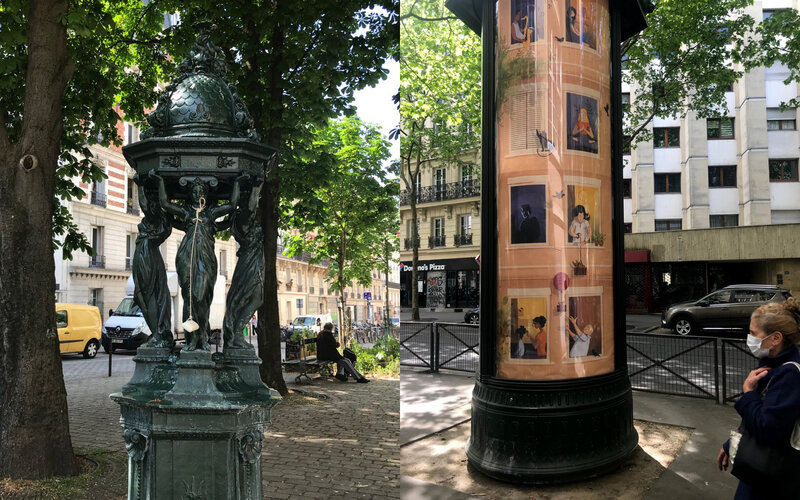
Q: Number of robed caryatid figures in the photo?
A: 3